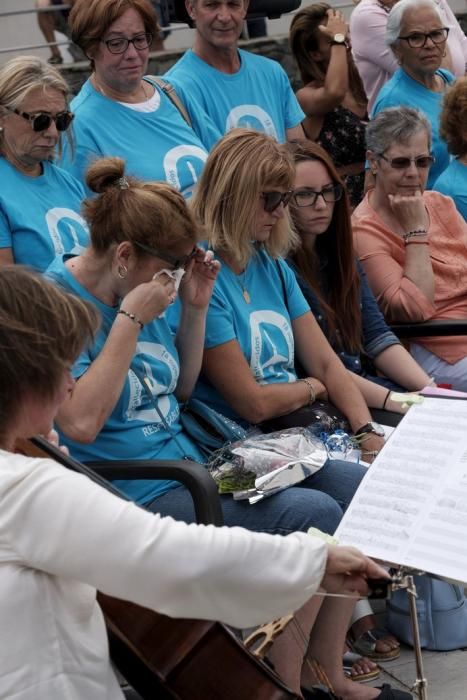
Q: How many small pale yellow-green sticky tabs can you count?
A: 2